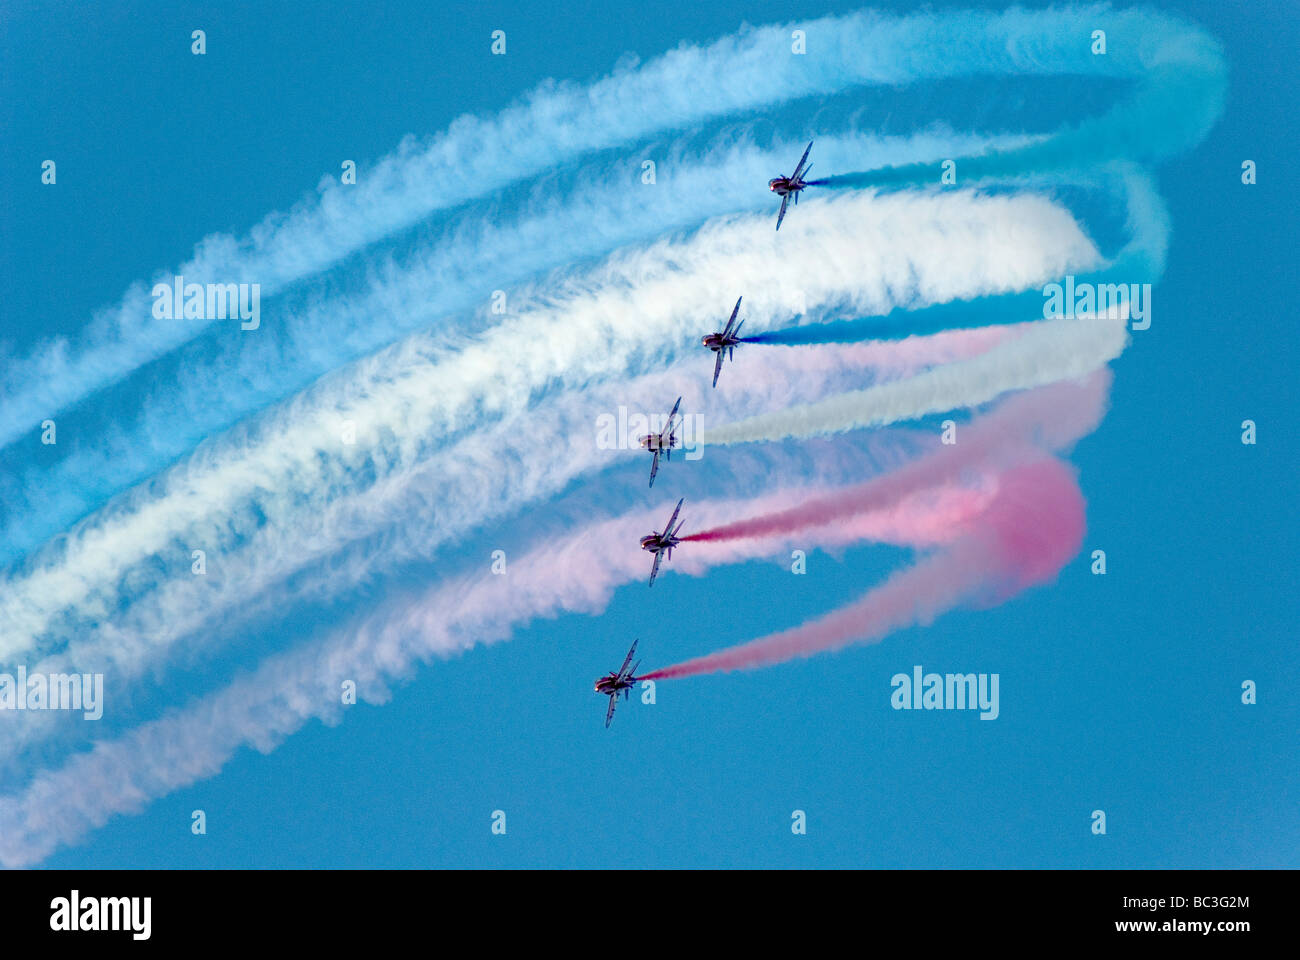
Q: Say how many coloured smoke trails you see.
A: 5